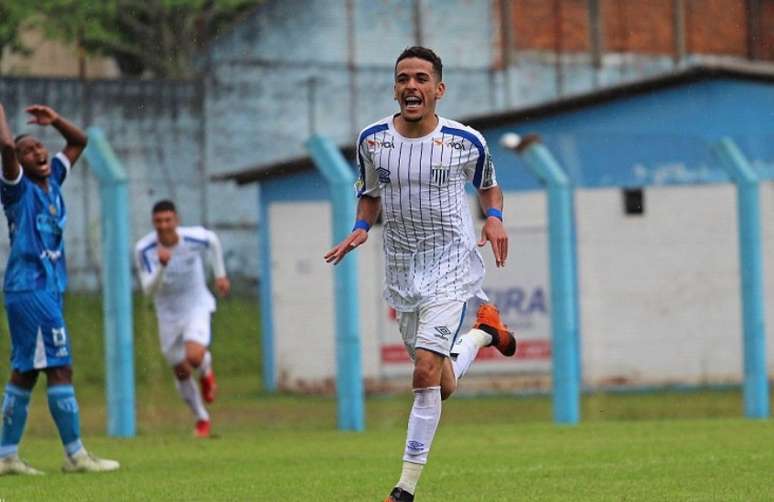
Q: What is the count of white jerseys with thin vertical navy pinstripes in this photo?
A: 1